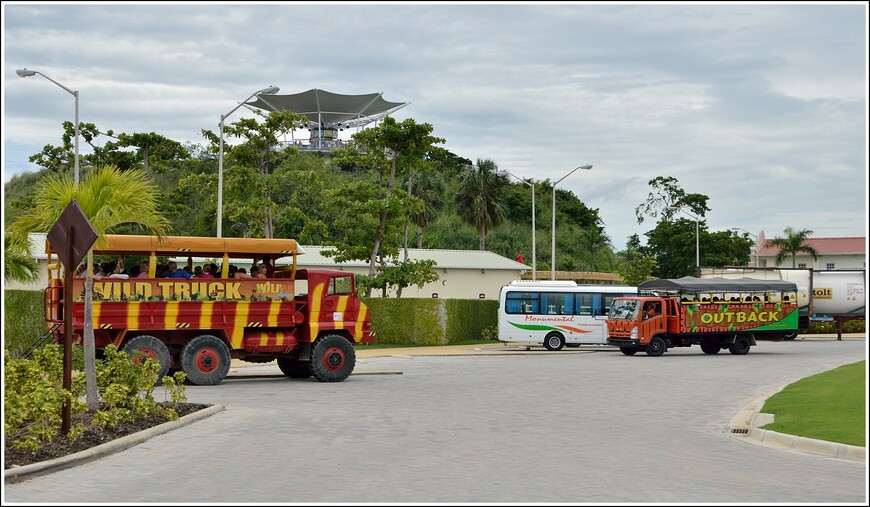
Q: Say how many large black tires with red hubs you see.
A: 3